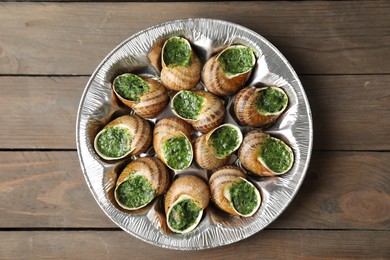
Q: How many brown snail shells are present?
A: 12